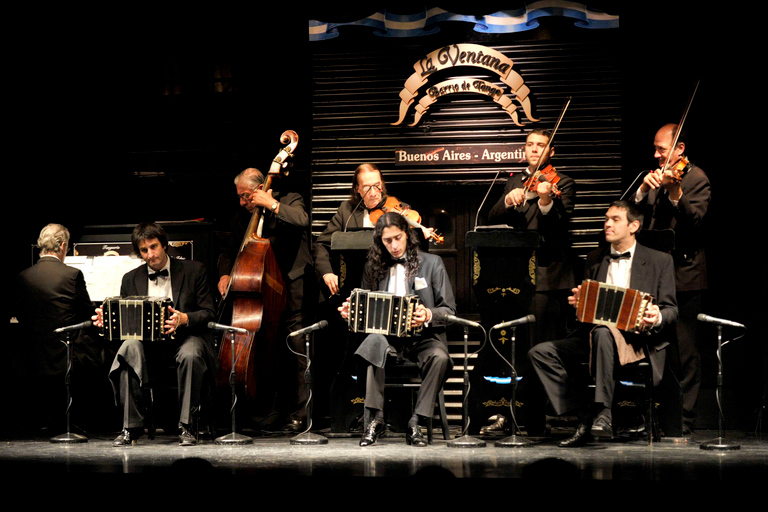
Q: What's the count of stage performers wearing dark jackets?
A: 8